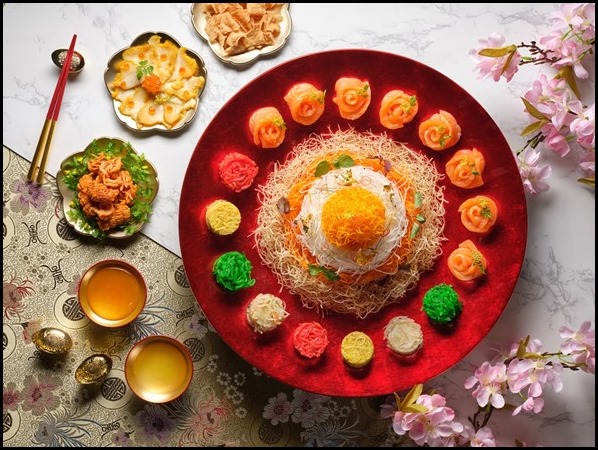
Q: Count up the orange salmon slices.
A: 8